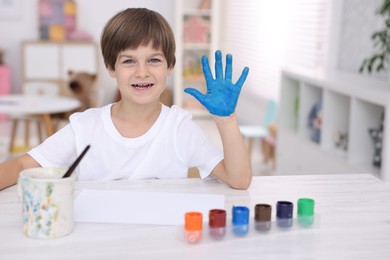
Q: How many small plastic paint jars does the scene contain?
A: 6